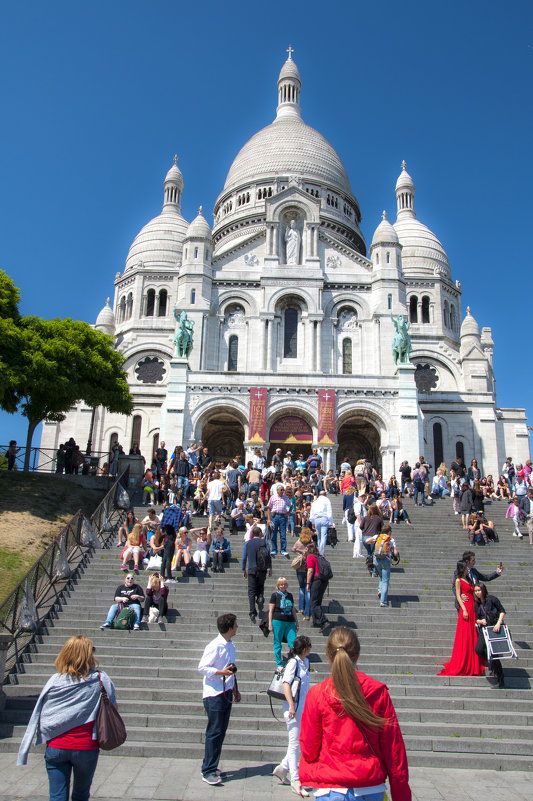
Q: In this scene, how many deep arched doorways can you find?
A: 3